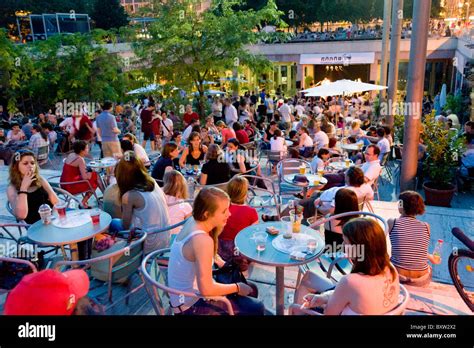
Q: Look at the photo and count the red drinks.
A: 2